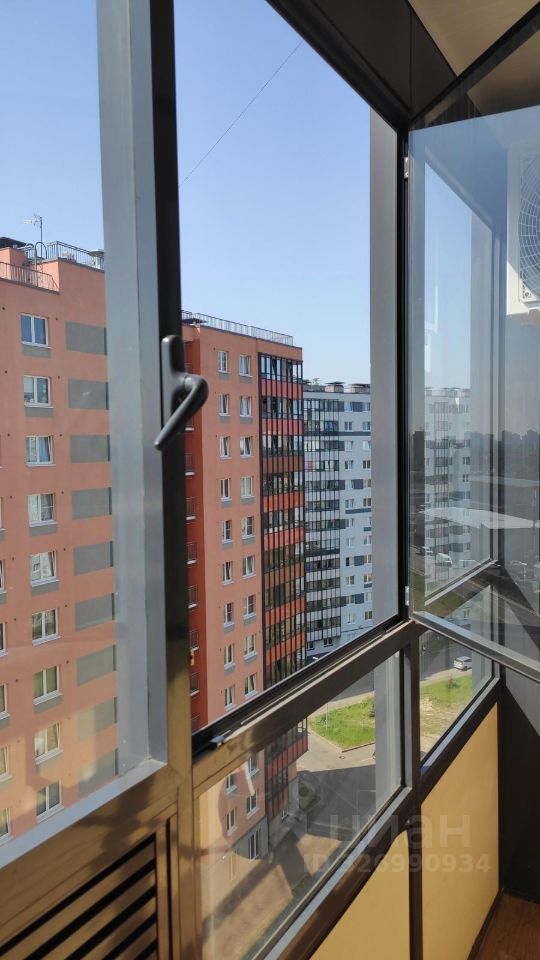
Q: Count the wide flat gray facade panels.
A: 9